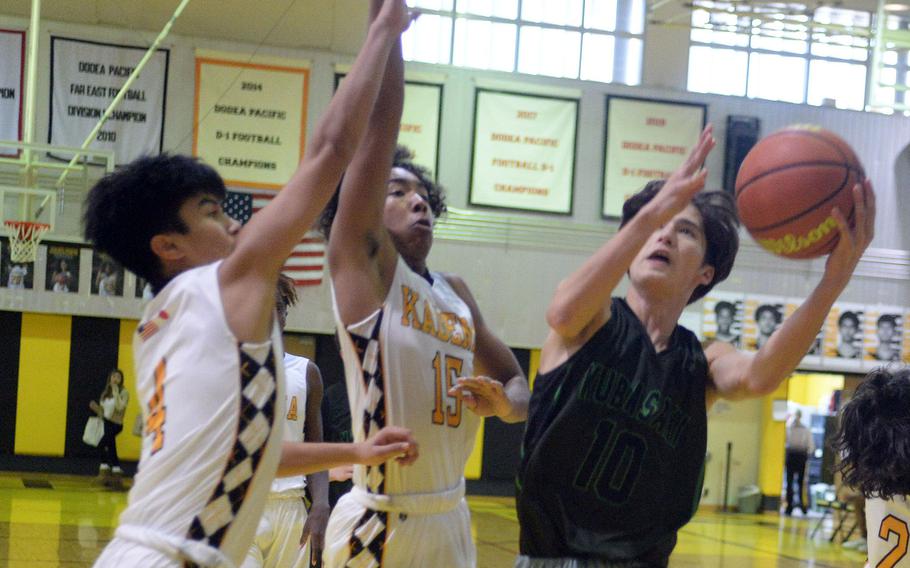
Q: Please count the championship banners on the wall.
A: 6